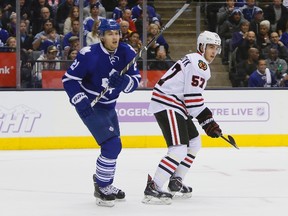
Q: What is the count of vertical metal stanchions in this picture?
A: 4